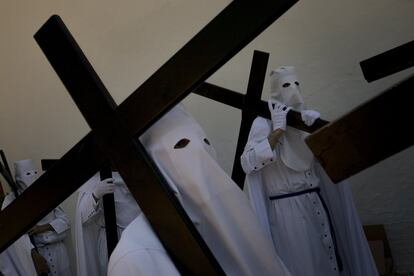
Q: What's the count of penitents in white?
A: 4